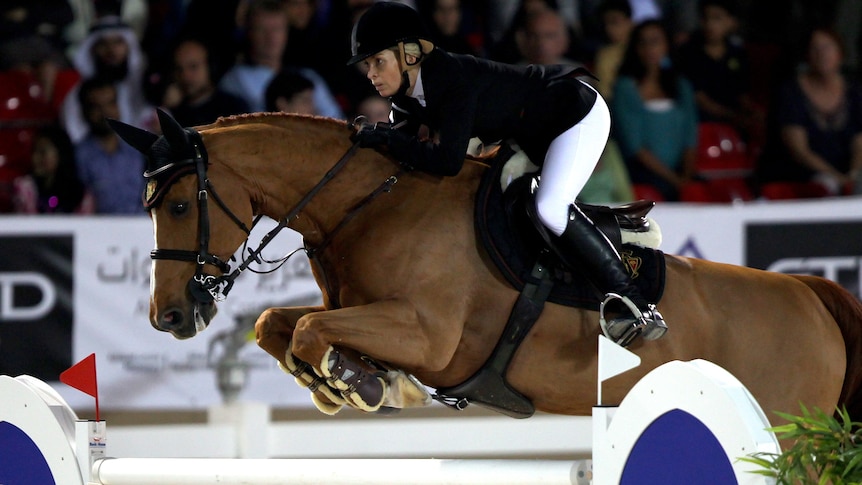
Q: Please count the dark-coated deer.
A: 0